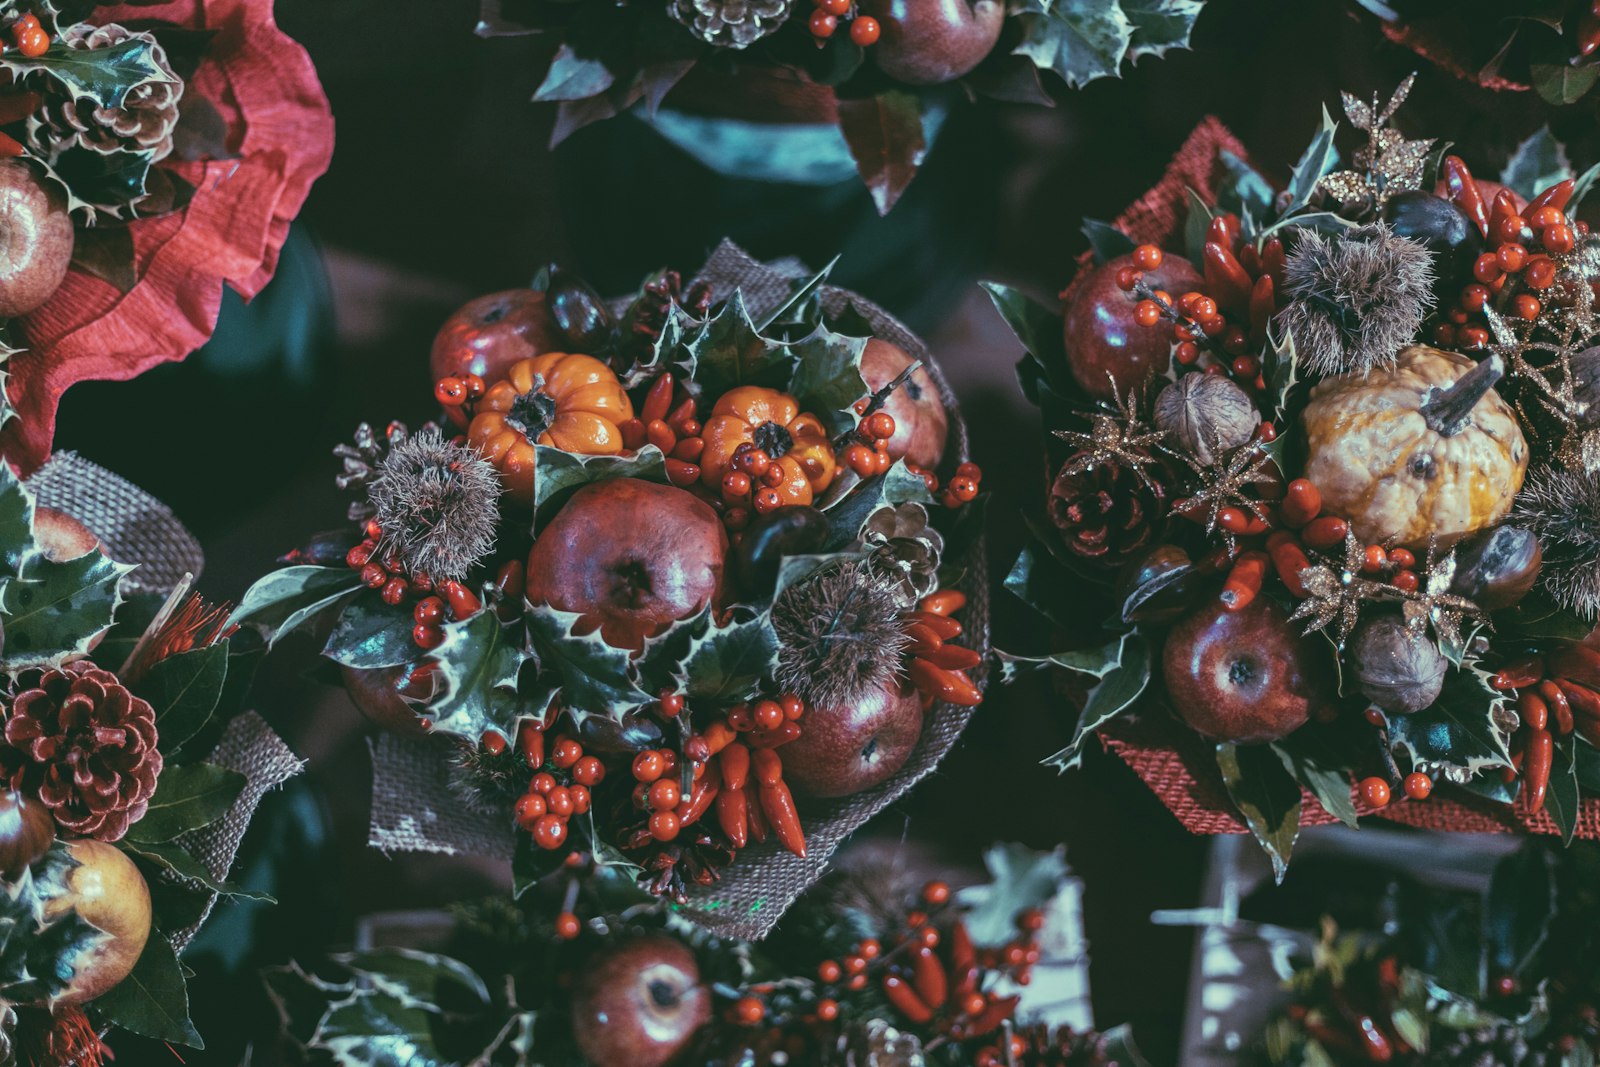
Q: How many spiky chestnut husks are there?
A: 4